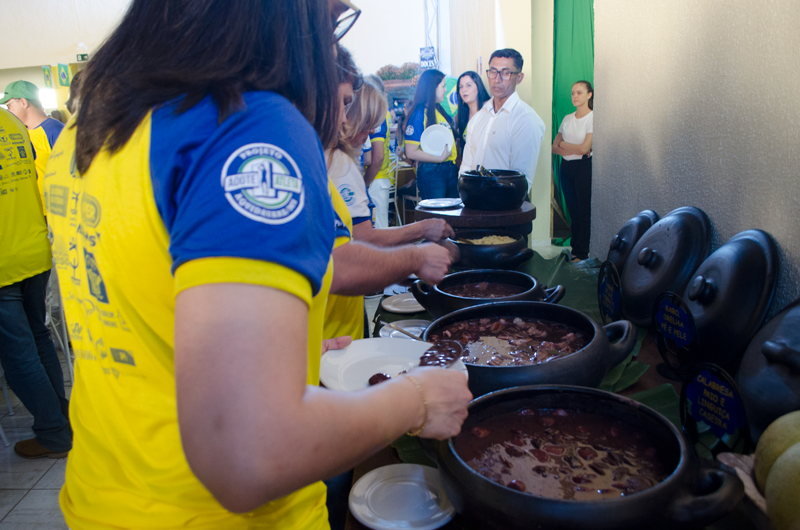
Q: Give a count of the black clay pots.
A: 5